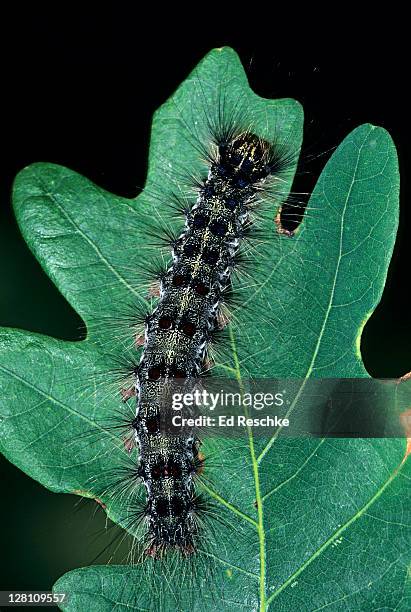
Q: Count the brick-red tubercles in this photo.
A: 12